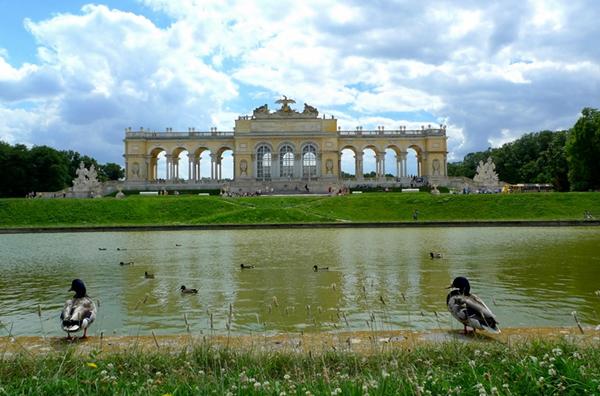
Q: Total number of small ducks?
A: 9